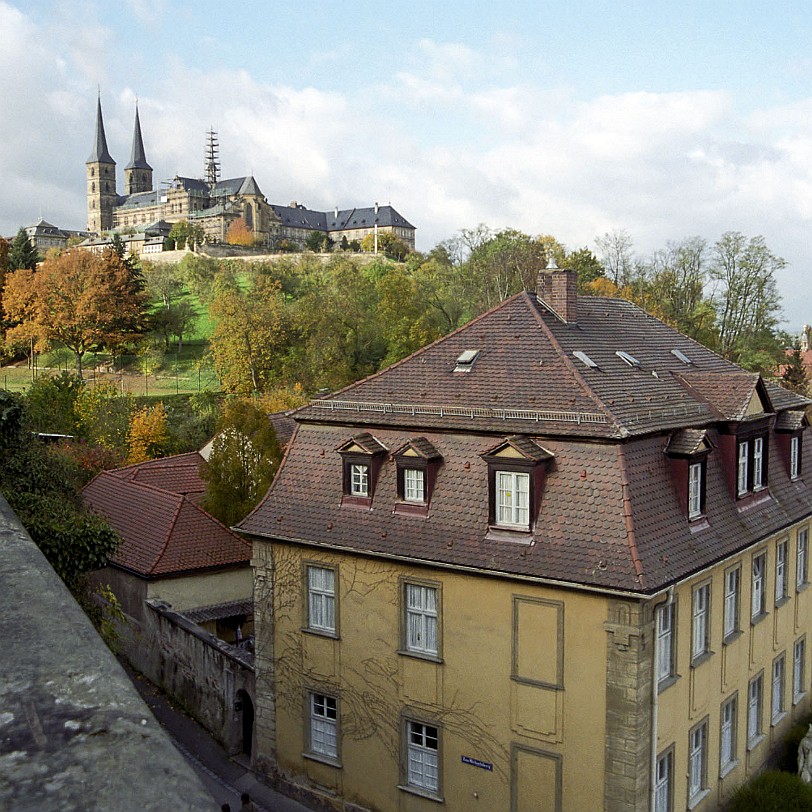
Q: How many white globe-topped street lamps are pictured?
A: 0